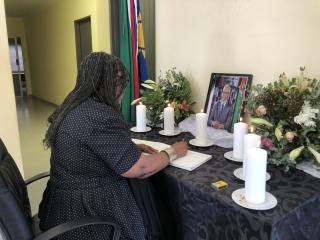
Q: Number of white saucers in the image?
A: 6